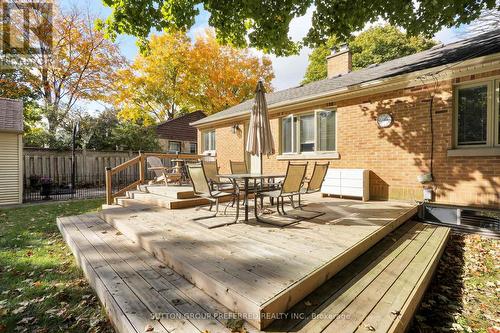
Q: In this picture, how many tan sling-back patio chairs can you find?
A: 5